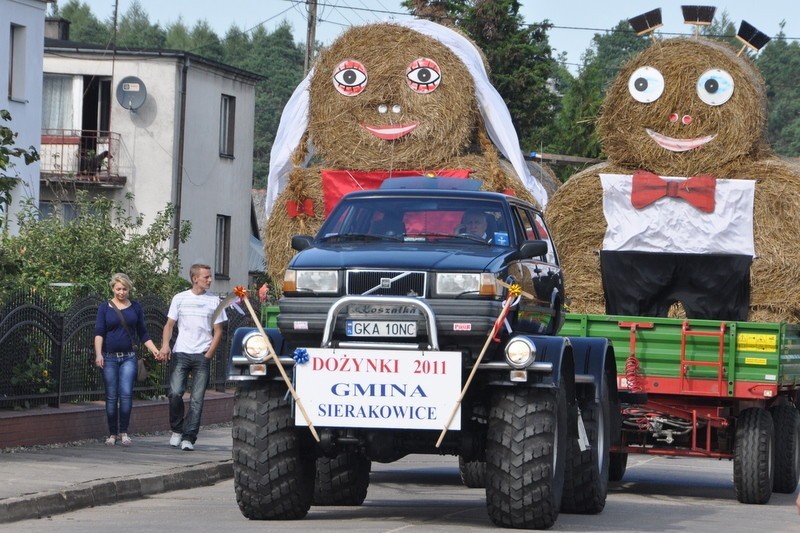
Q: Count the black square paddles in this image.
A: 3